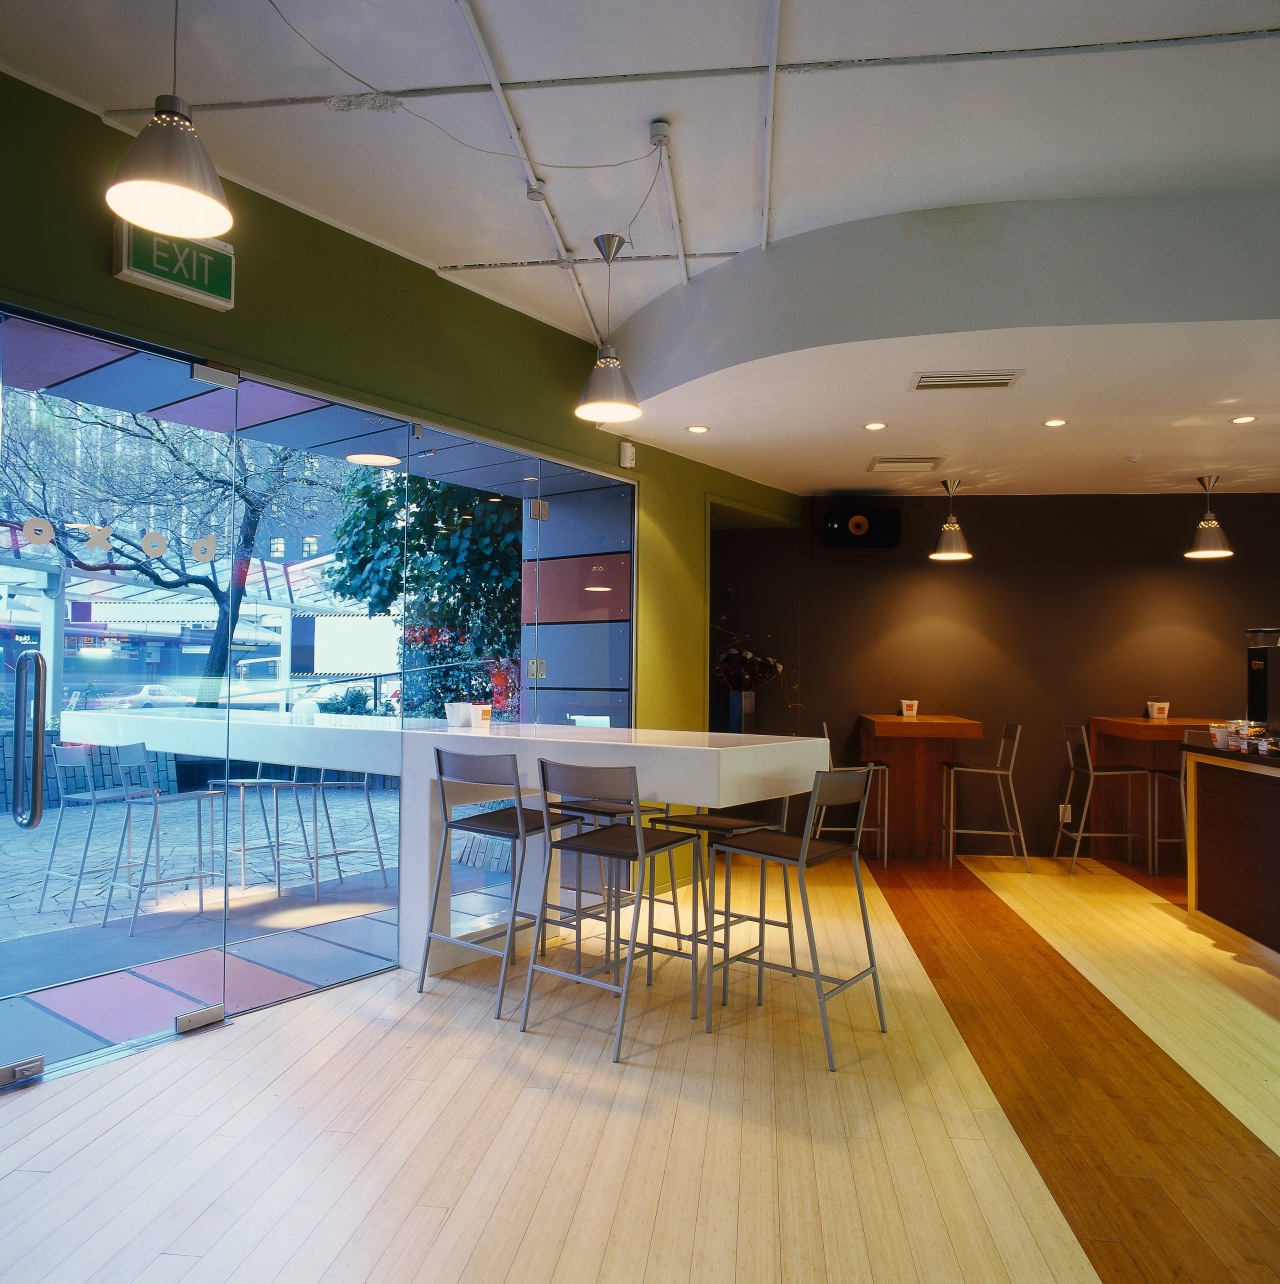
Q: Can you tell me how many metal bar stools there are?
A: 13